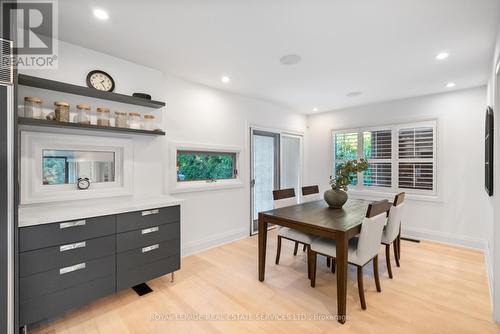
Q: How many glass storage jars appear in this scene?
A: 7